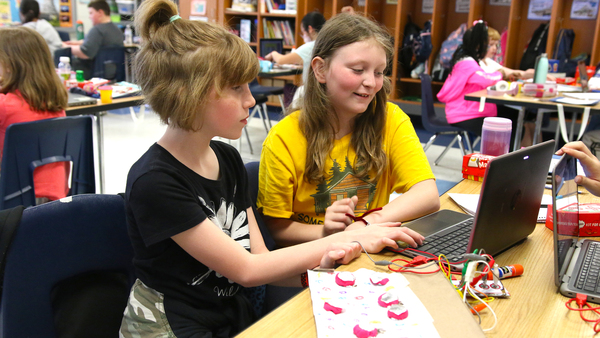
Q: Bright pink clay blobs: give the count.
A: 6